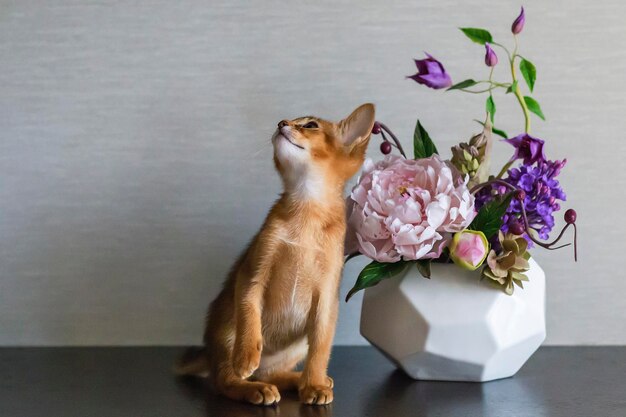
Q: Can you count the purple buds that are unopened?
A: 2